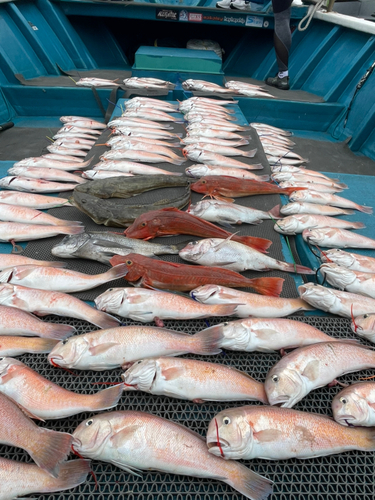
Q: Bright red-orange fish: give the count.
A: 3